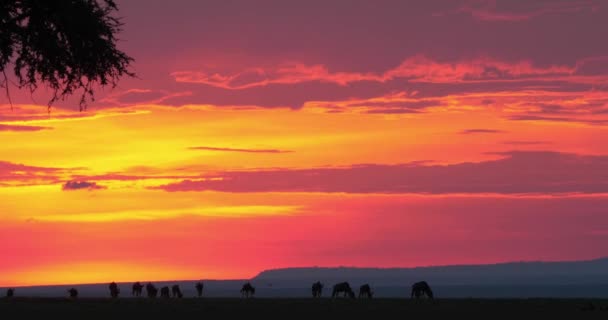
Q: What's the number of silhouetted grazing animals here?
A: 13